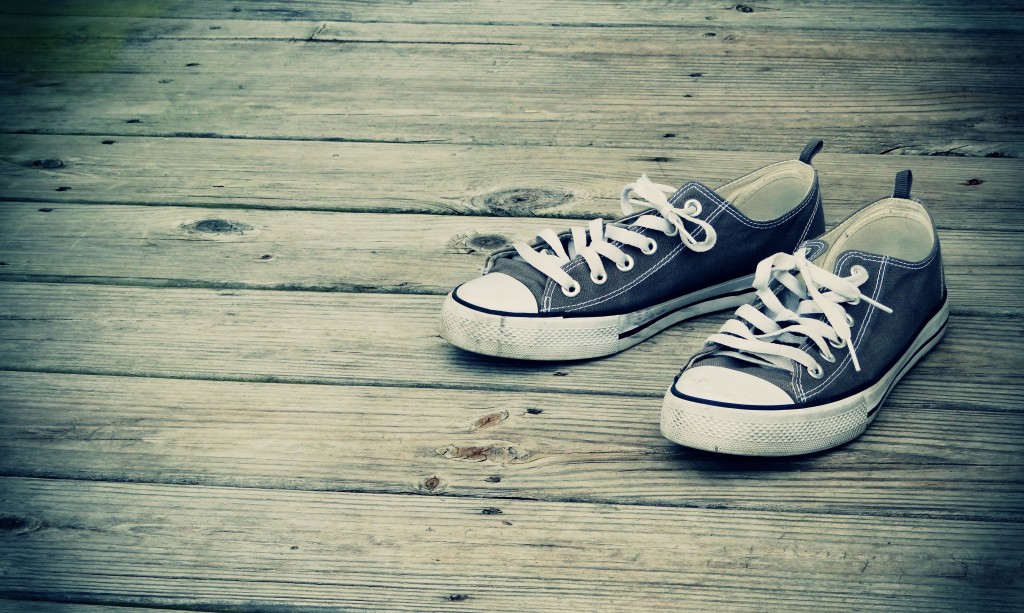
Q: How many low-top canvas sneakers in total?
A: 2